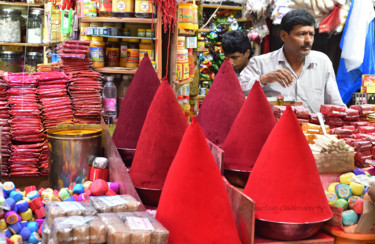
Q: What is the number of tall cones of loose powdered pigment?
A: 6